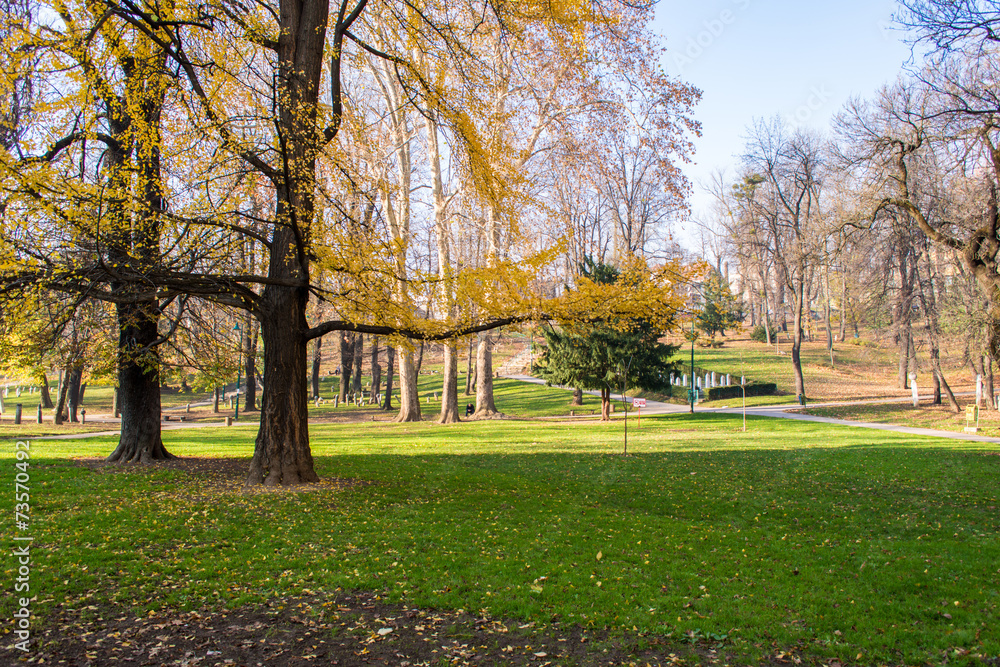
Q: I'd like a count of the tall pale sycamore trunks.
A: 3